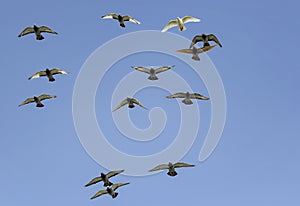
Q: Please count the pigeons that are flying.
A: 13